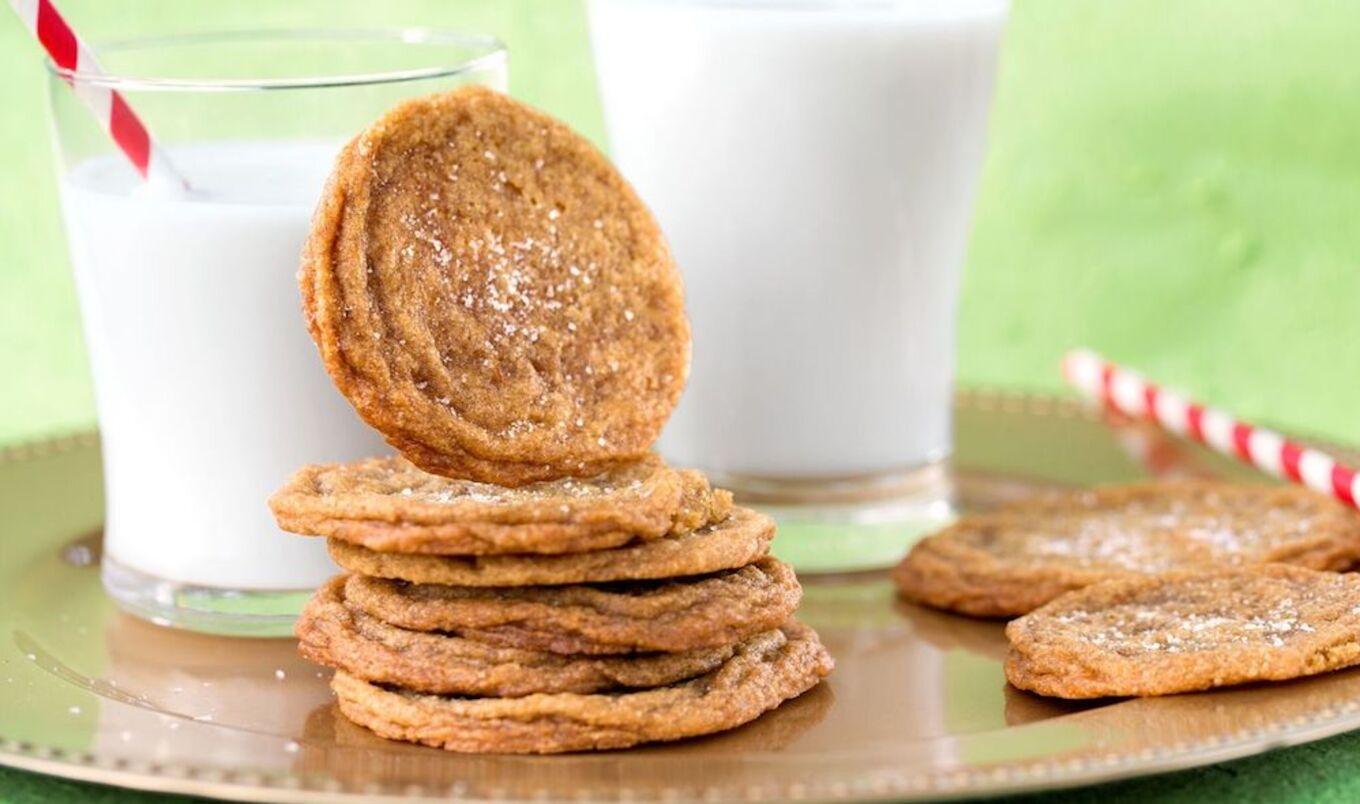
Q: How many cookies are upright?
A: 1